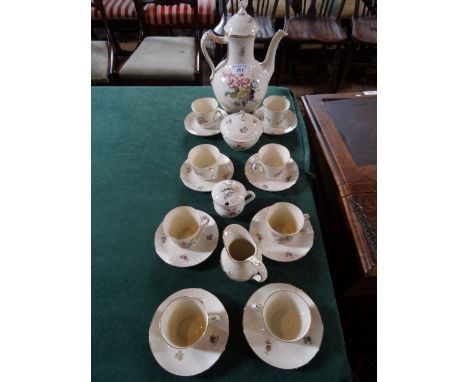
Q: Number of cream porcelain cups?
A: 8